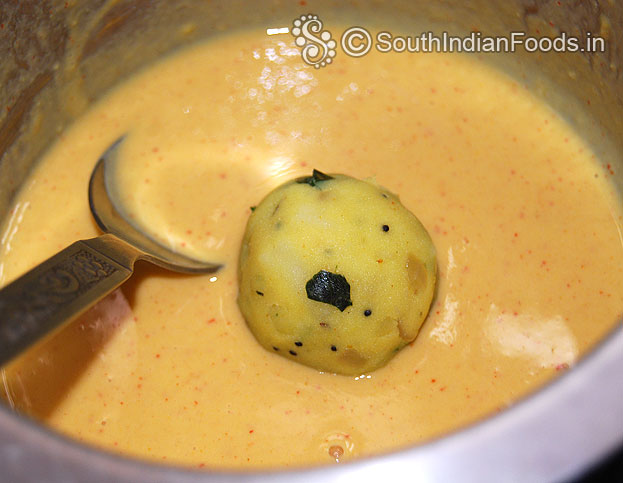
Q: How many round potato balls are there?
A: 1